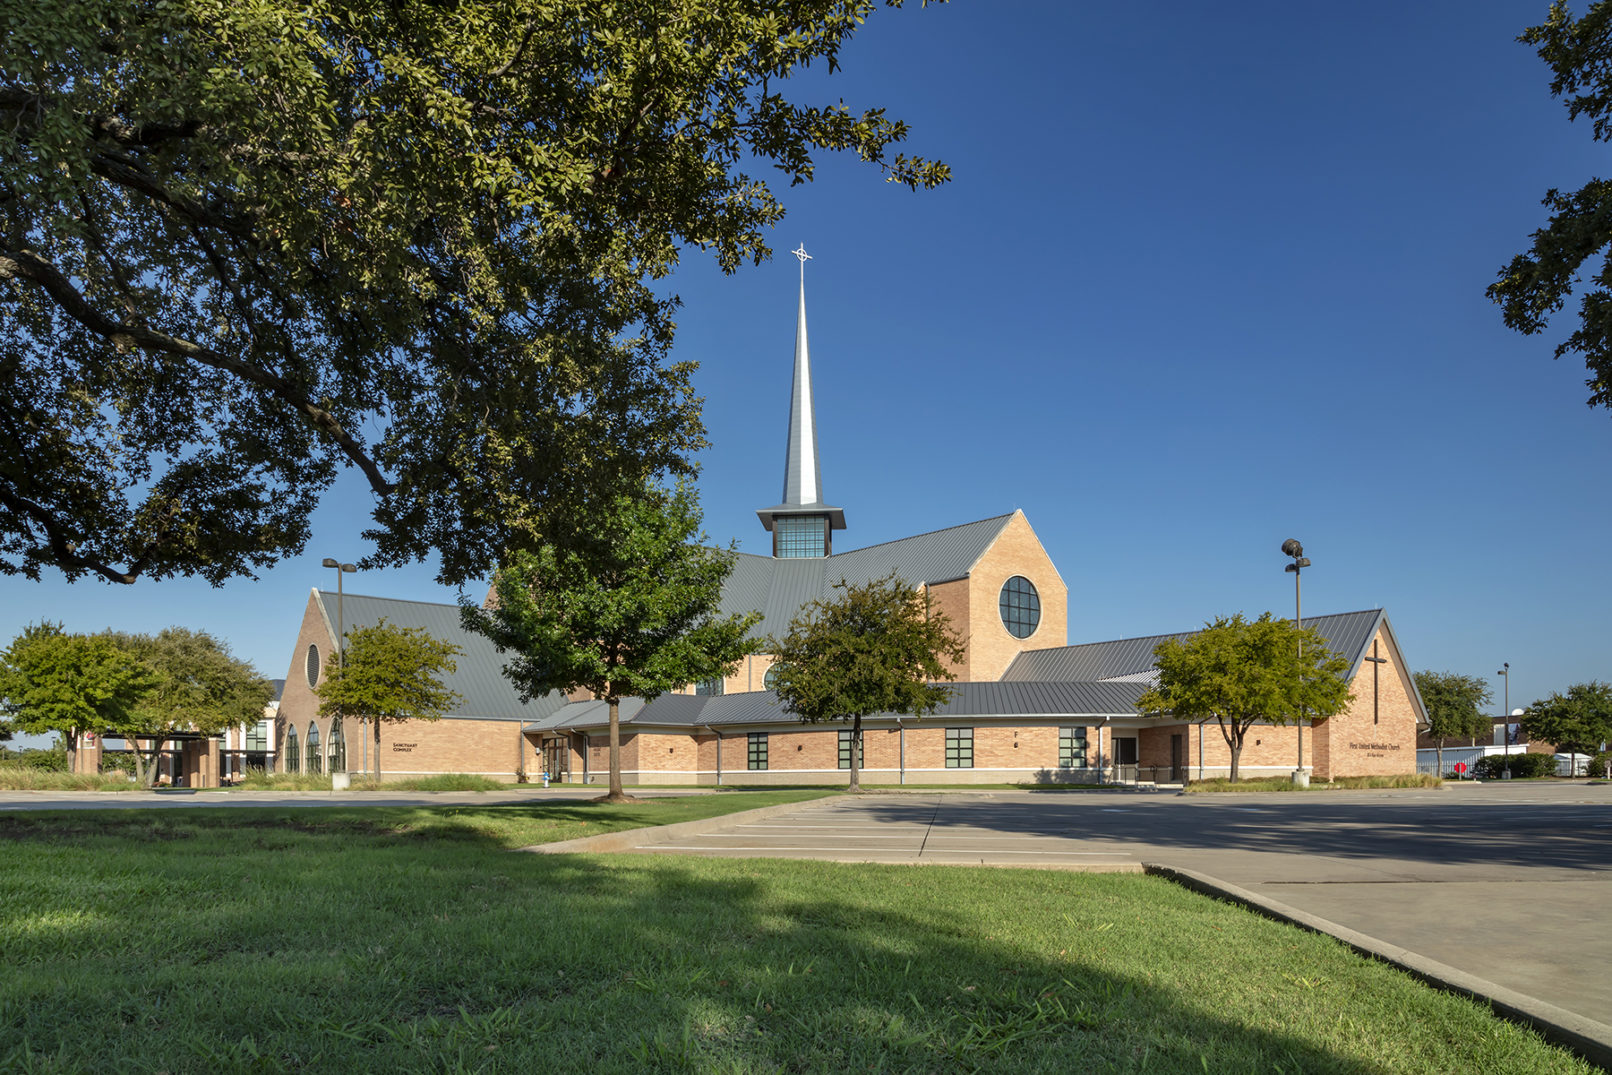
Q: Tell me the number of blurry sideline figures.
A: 0